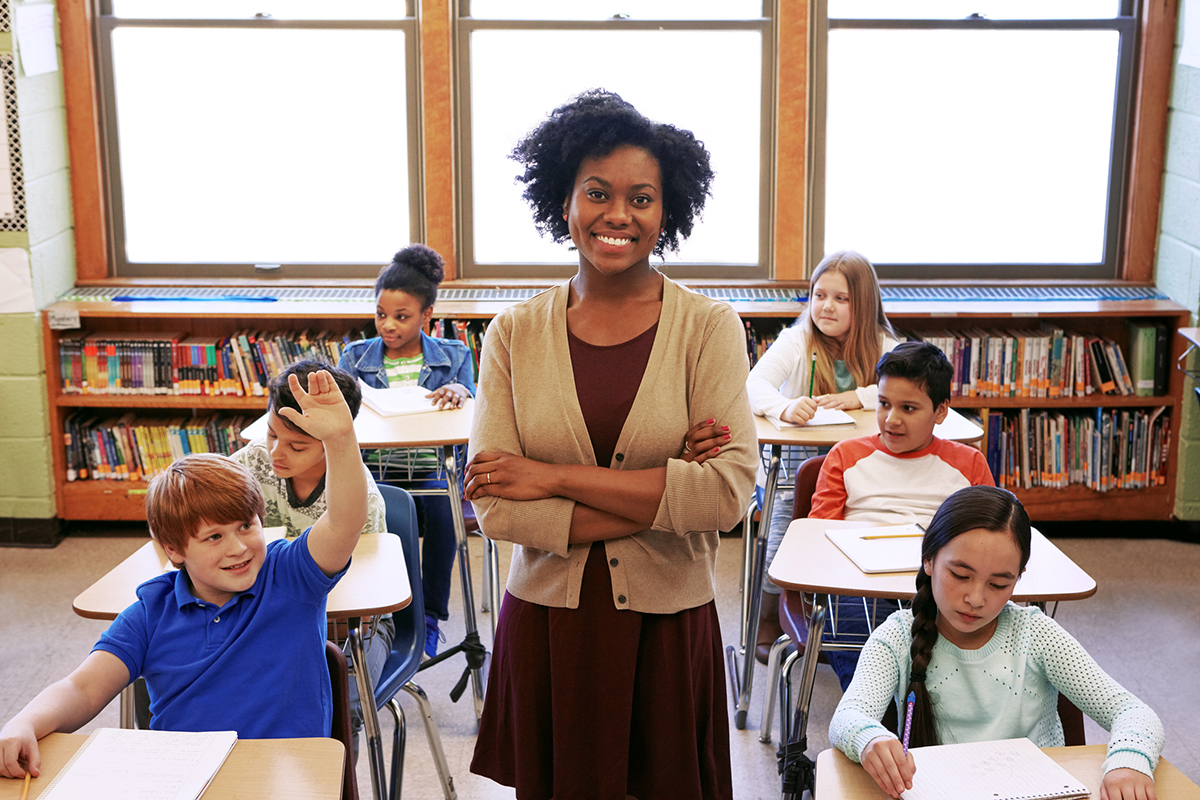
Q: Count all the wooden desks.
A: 6